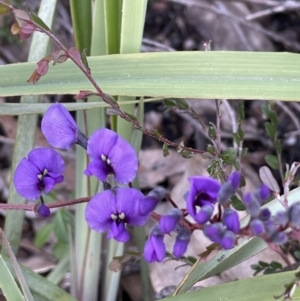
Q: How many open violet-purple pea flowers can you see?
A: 5